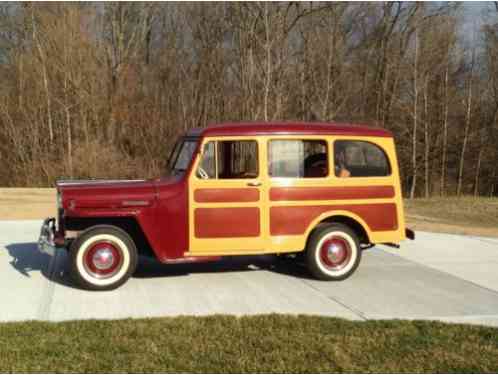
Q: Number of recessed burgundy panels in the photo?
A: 4